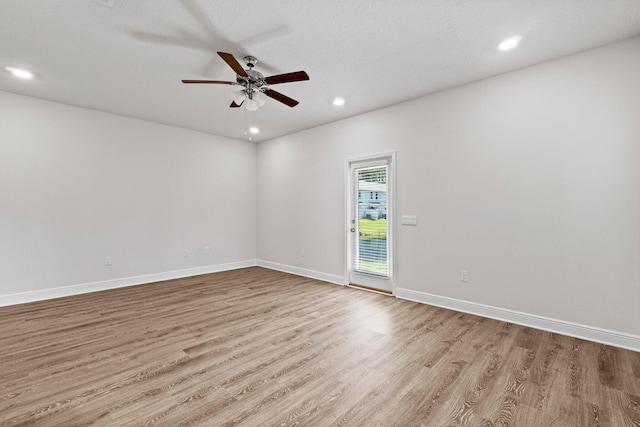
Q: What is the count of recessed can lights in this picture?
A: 4